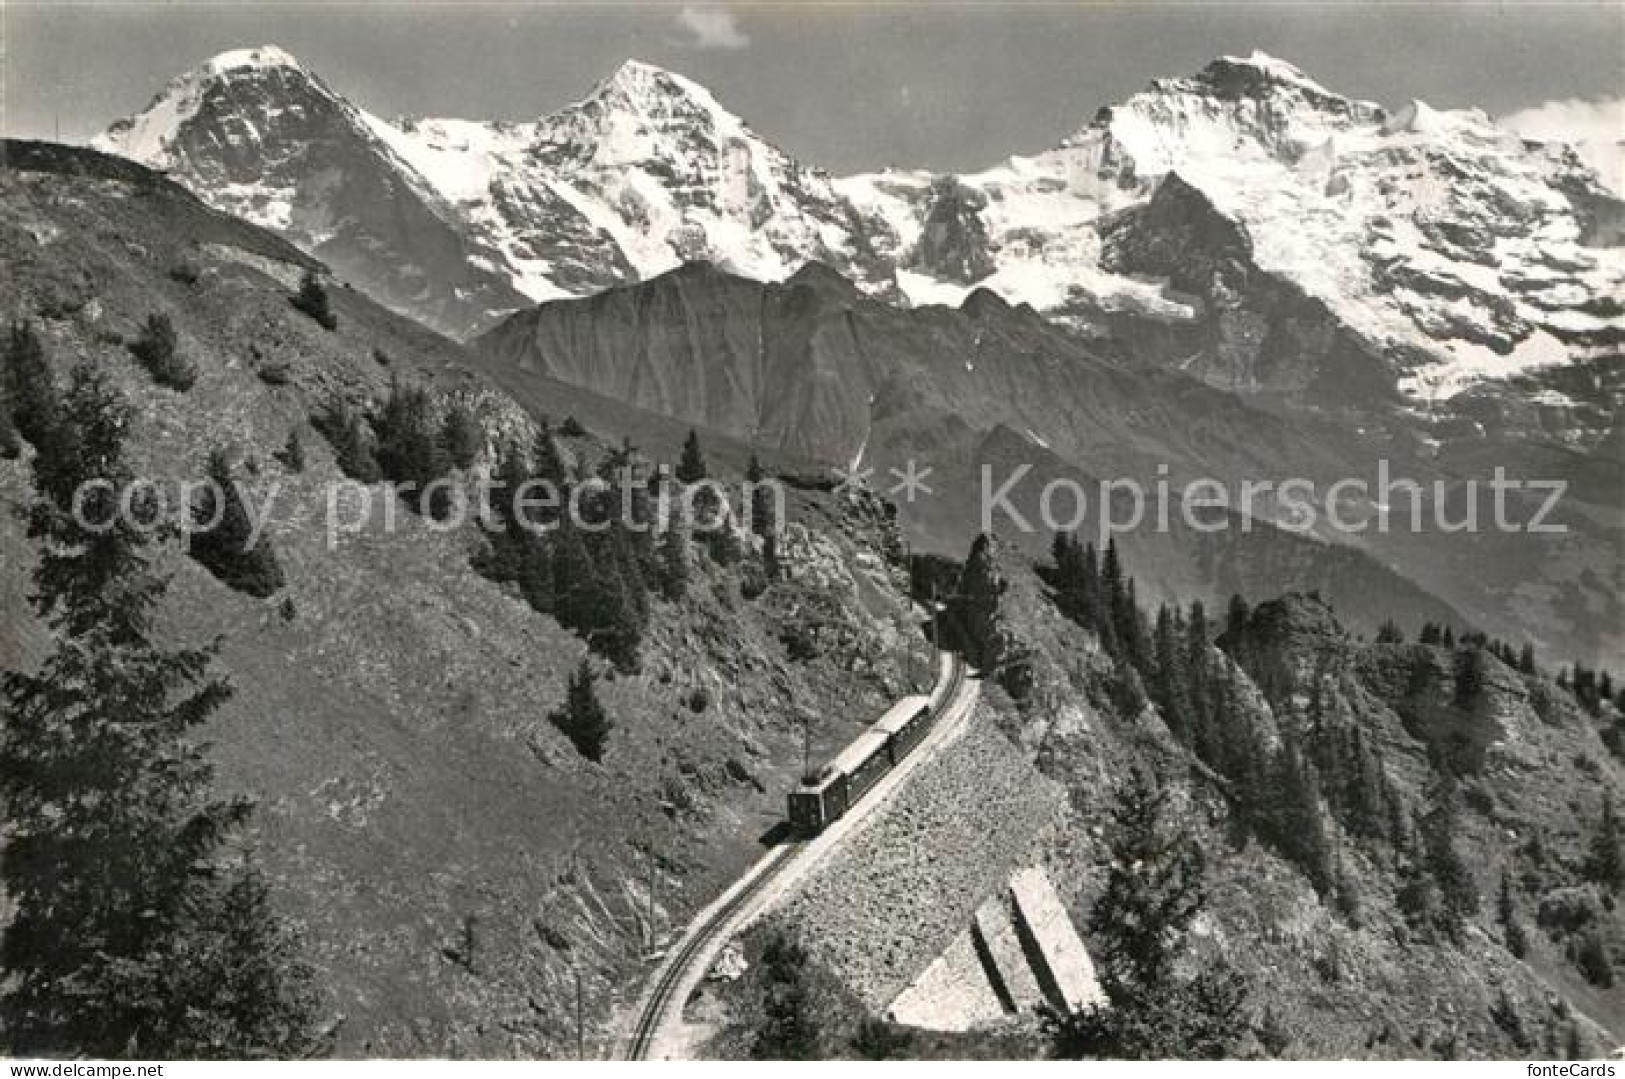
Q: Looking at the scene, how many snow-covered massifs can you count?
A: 3